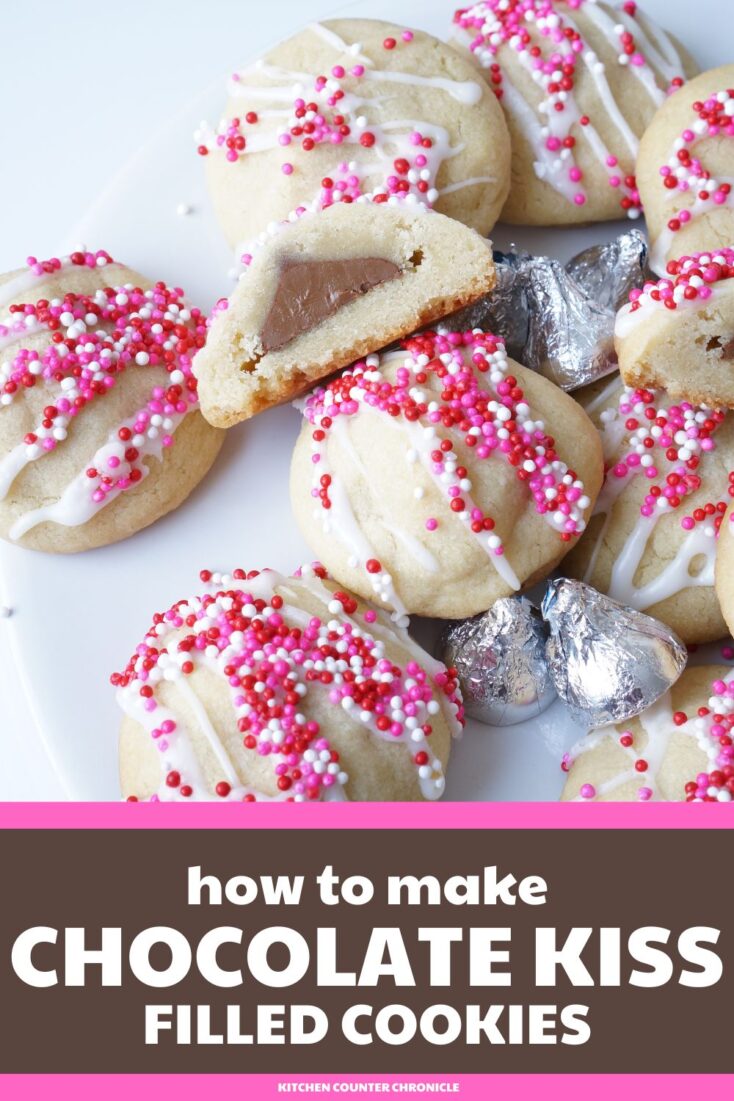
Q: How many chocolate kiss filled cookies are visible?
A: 11